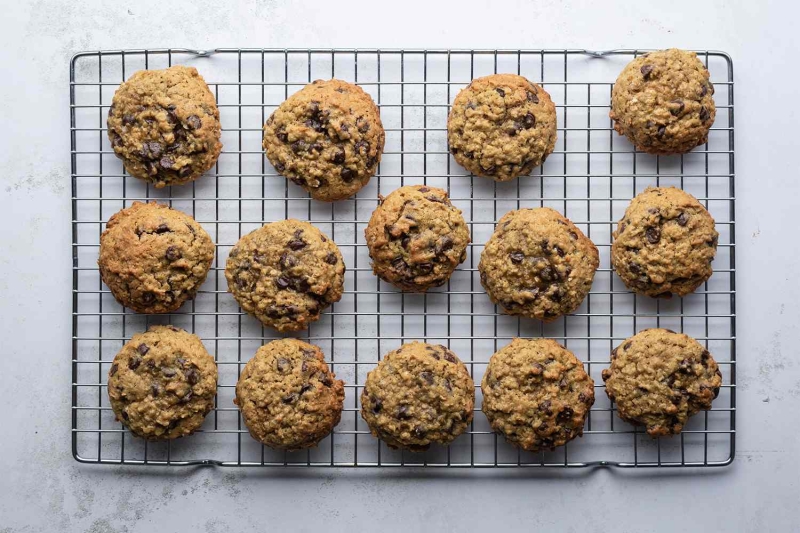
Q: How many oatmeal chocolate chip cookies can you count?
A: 14